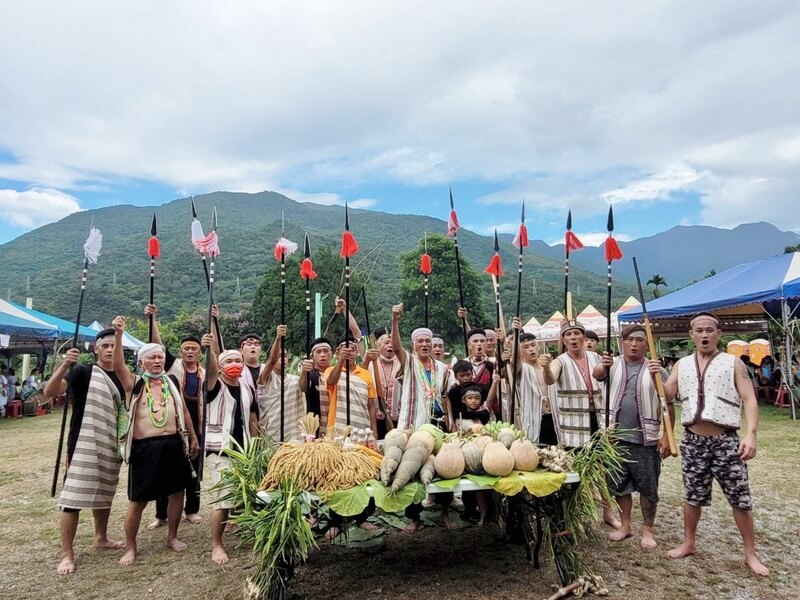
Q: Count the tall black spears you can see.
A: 13